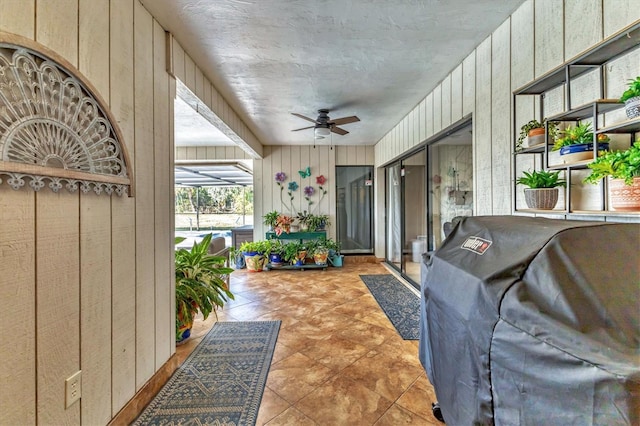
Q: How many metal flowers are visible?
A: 4